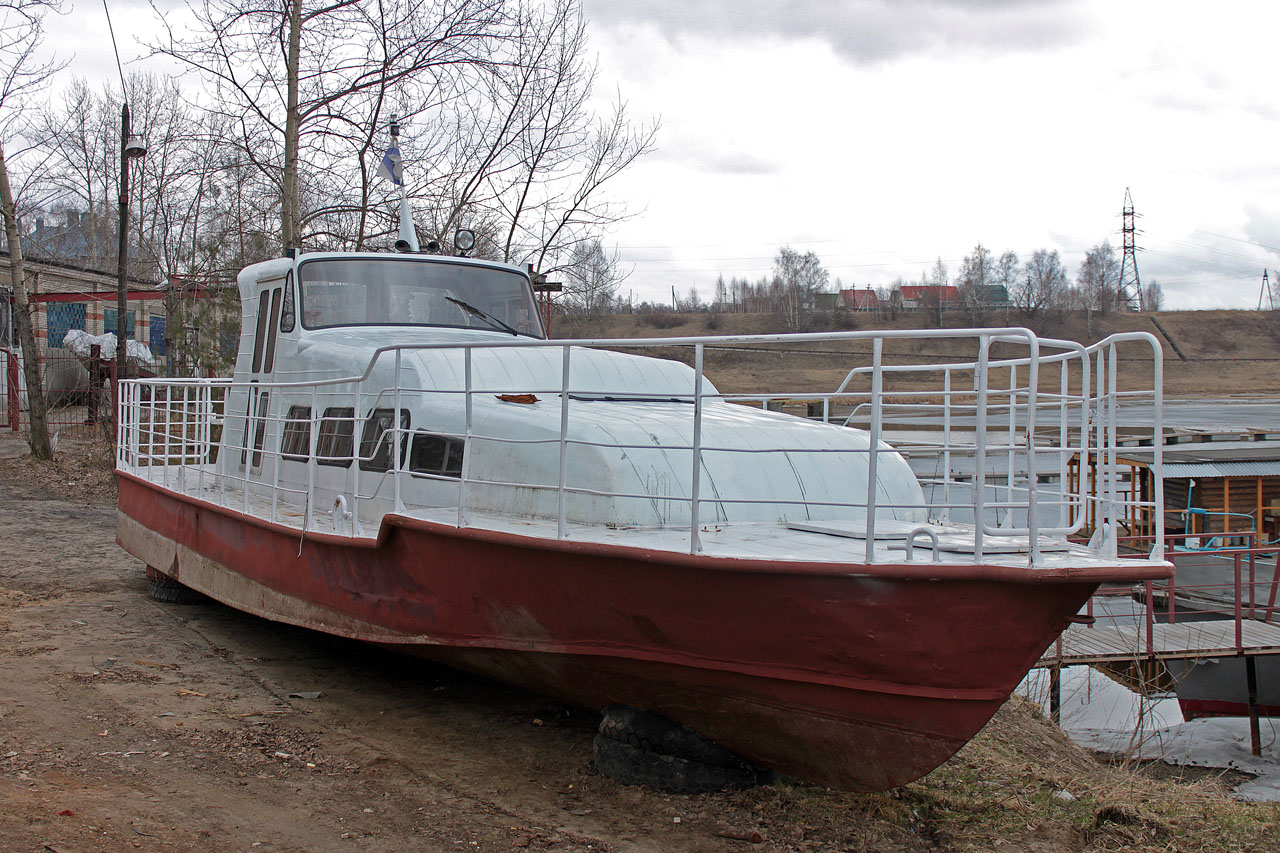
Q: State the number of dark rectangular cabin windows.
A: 4